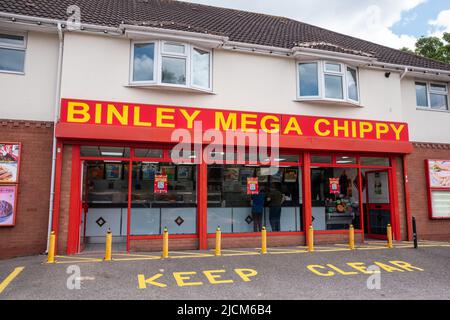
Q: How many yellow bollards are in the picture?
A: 8